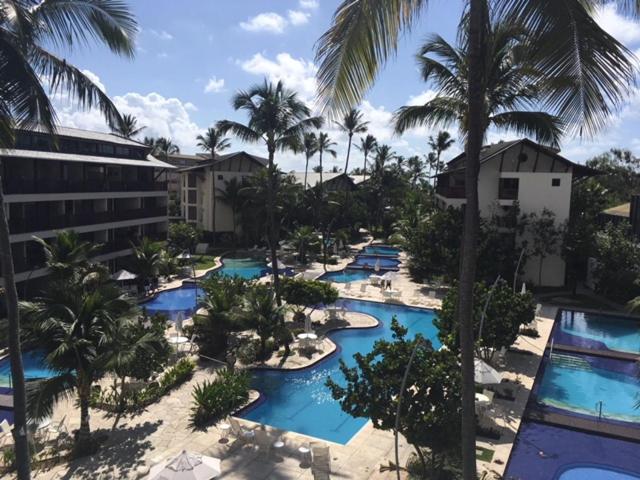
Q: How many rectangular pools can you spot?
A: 3